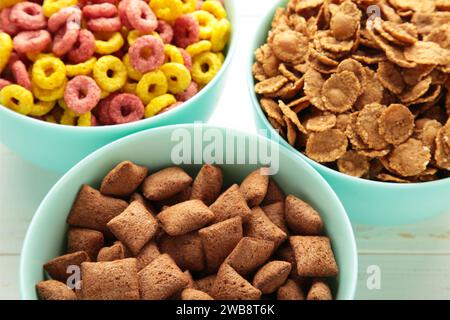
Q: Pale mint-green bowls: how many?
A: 3